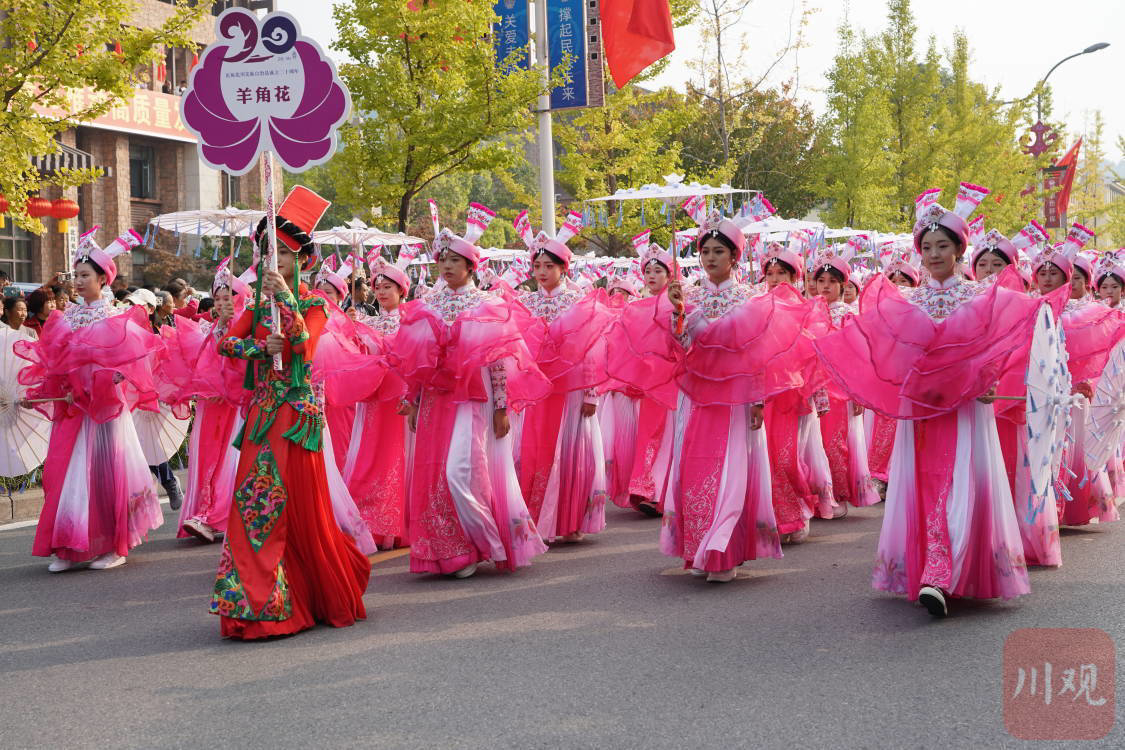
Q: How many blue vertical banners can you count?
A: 2